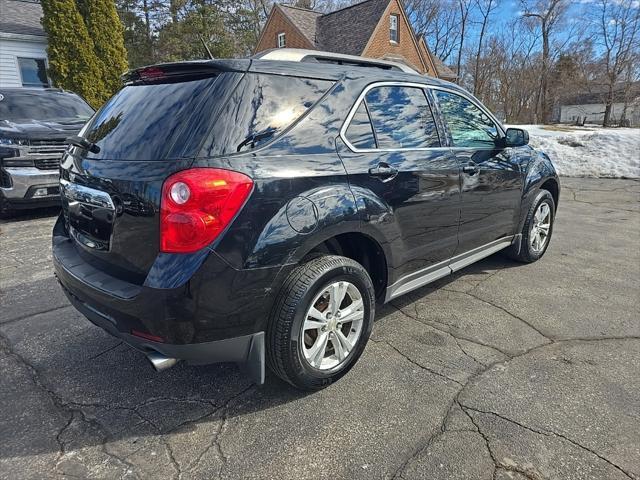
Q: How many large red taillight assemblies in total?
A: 1